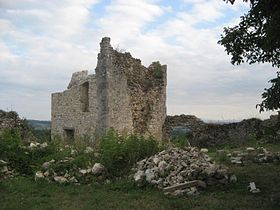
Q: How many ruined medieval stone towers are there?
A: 1